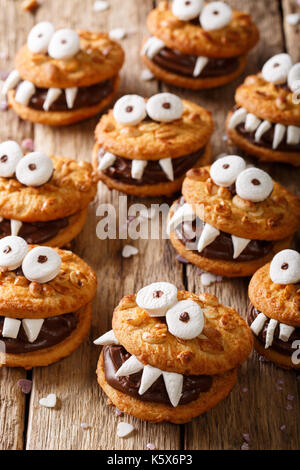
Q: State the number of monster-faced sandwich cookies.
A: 9